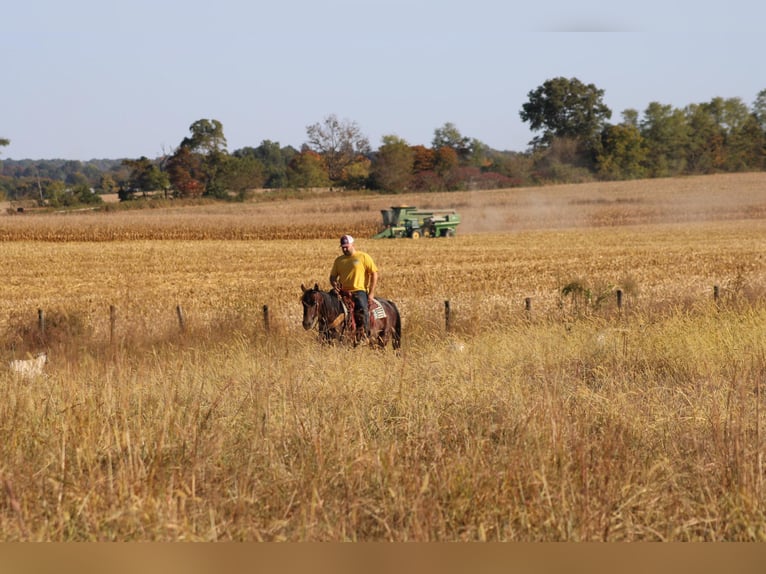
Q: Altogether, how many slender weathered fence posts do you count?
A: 8